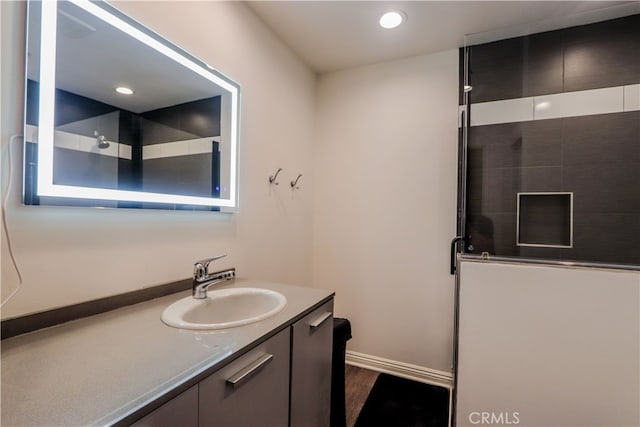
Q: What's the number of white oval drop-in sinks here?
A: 1